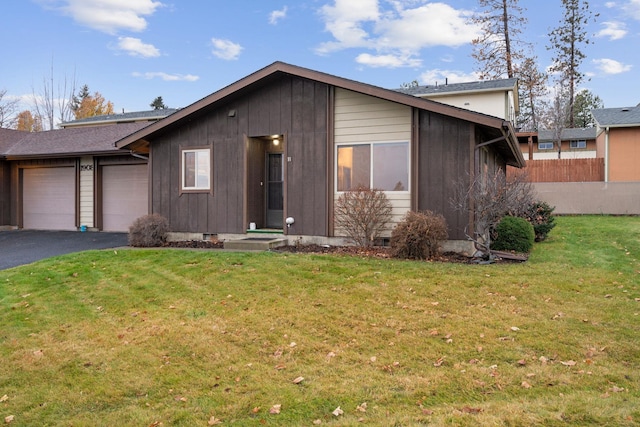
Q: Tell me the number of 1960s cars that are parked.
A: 0